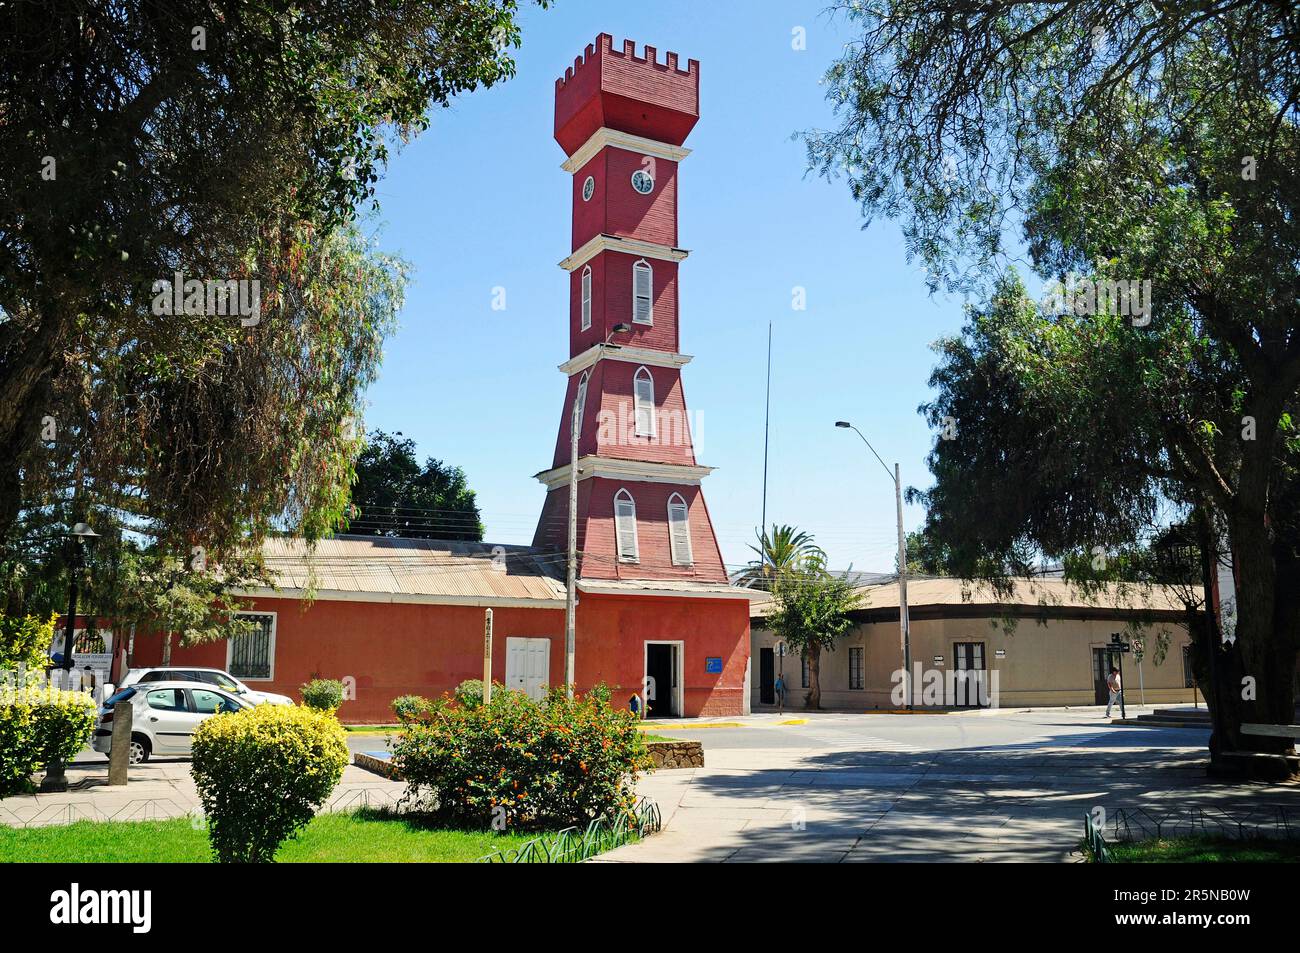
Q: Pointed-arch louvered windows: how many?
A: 6